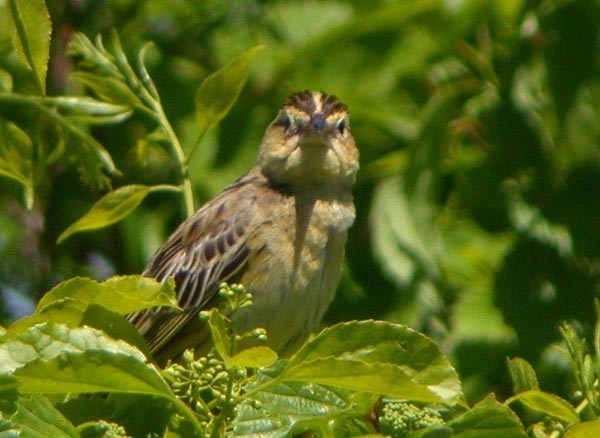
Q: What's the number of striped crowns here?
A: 1